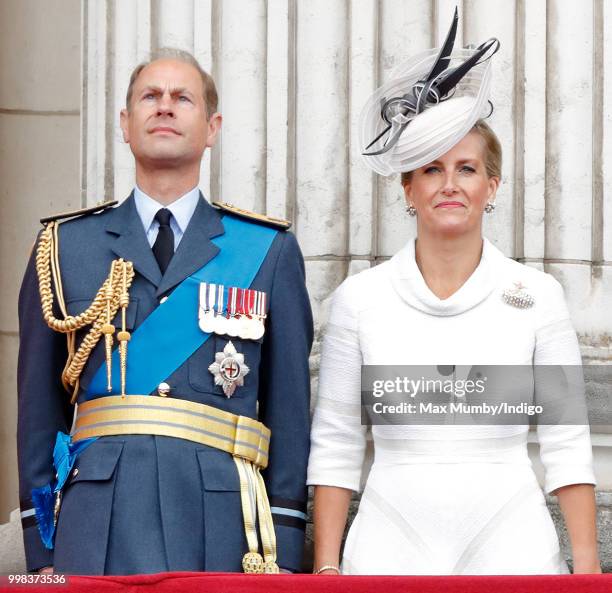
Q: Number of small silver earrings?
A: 2